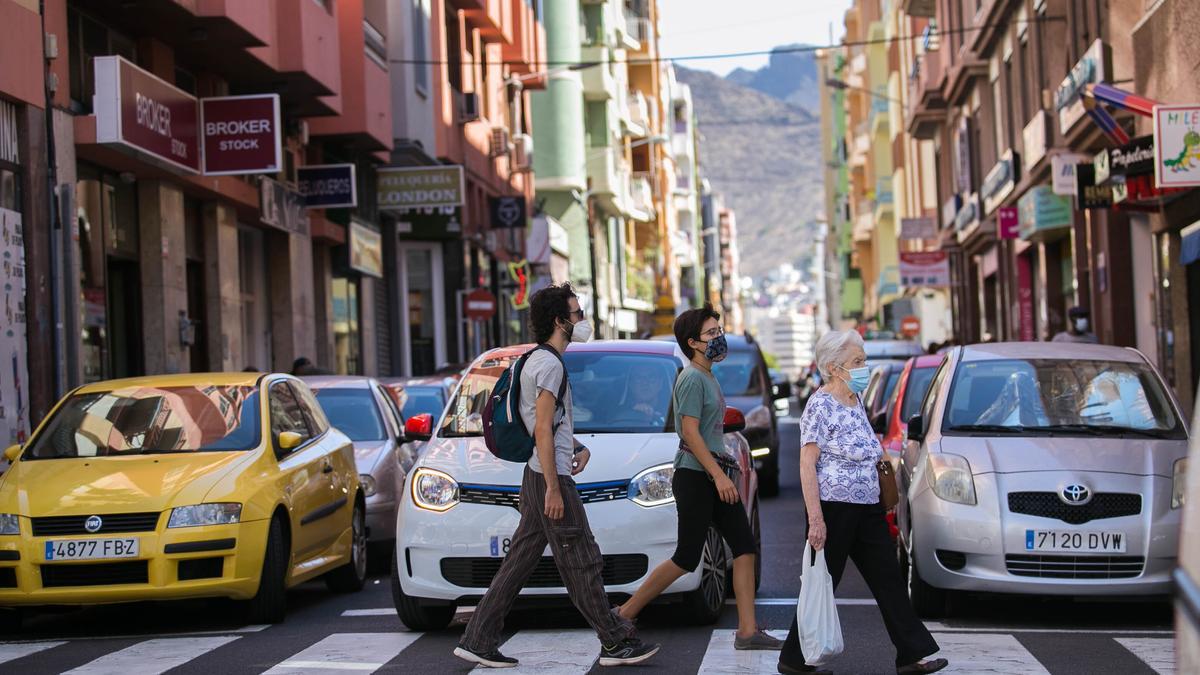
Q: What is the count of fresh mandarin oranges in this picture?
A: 0